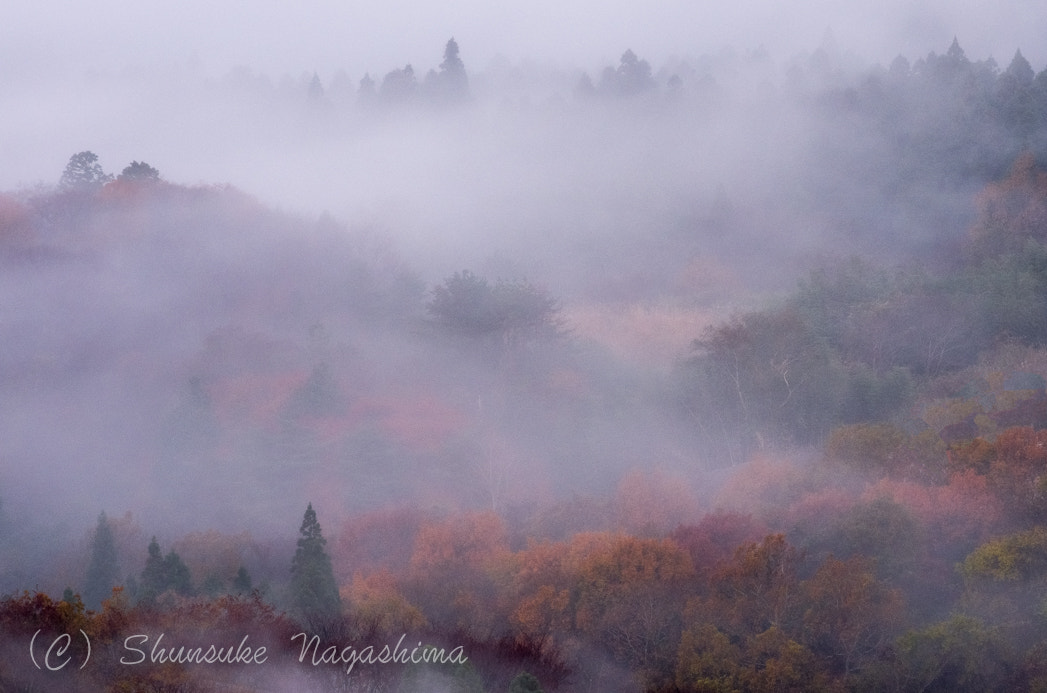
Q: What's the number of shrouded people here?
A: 0